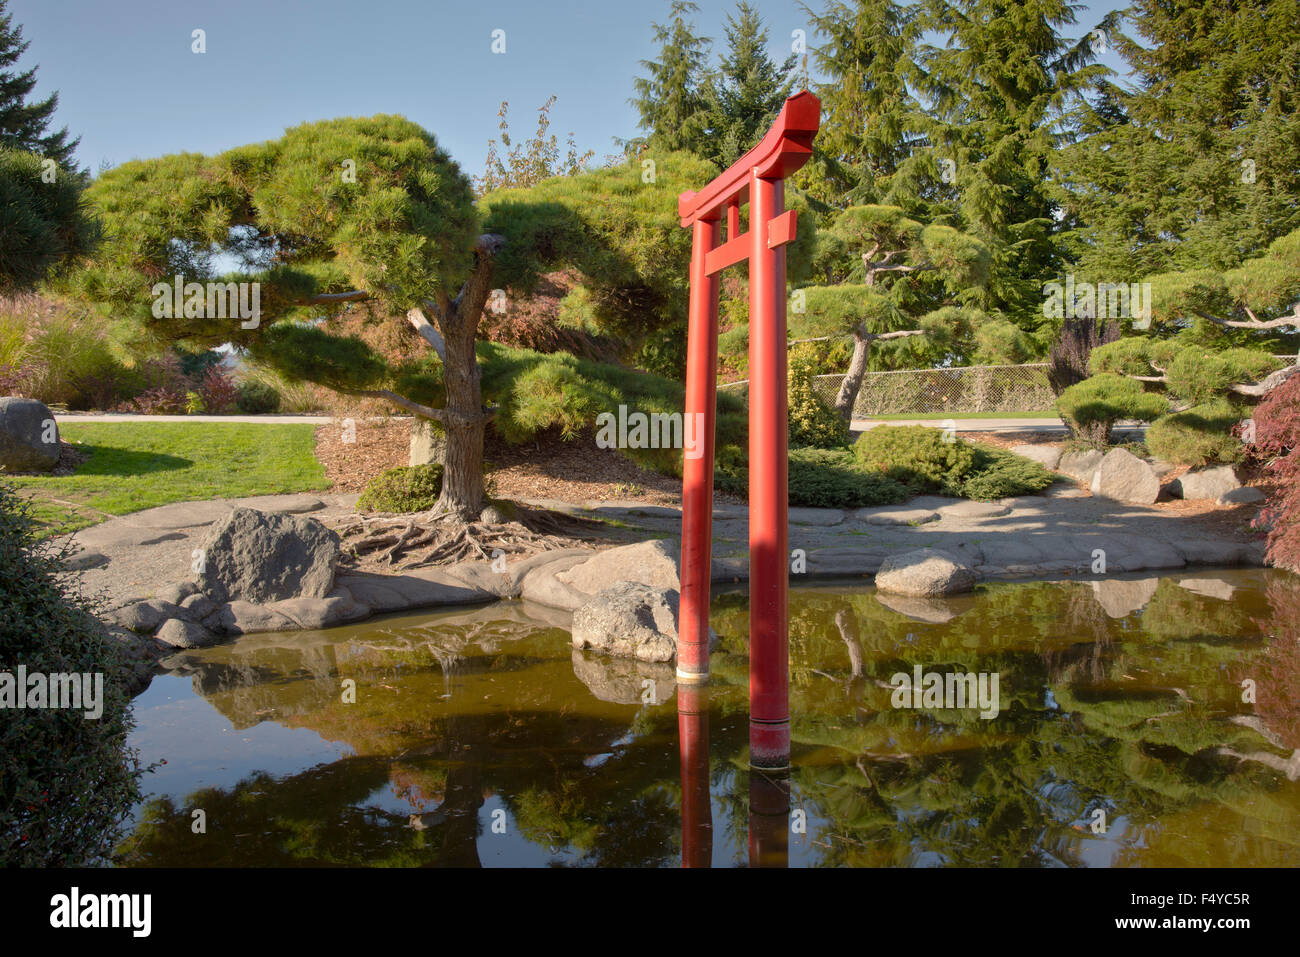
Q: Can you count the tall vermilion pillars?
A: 2